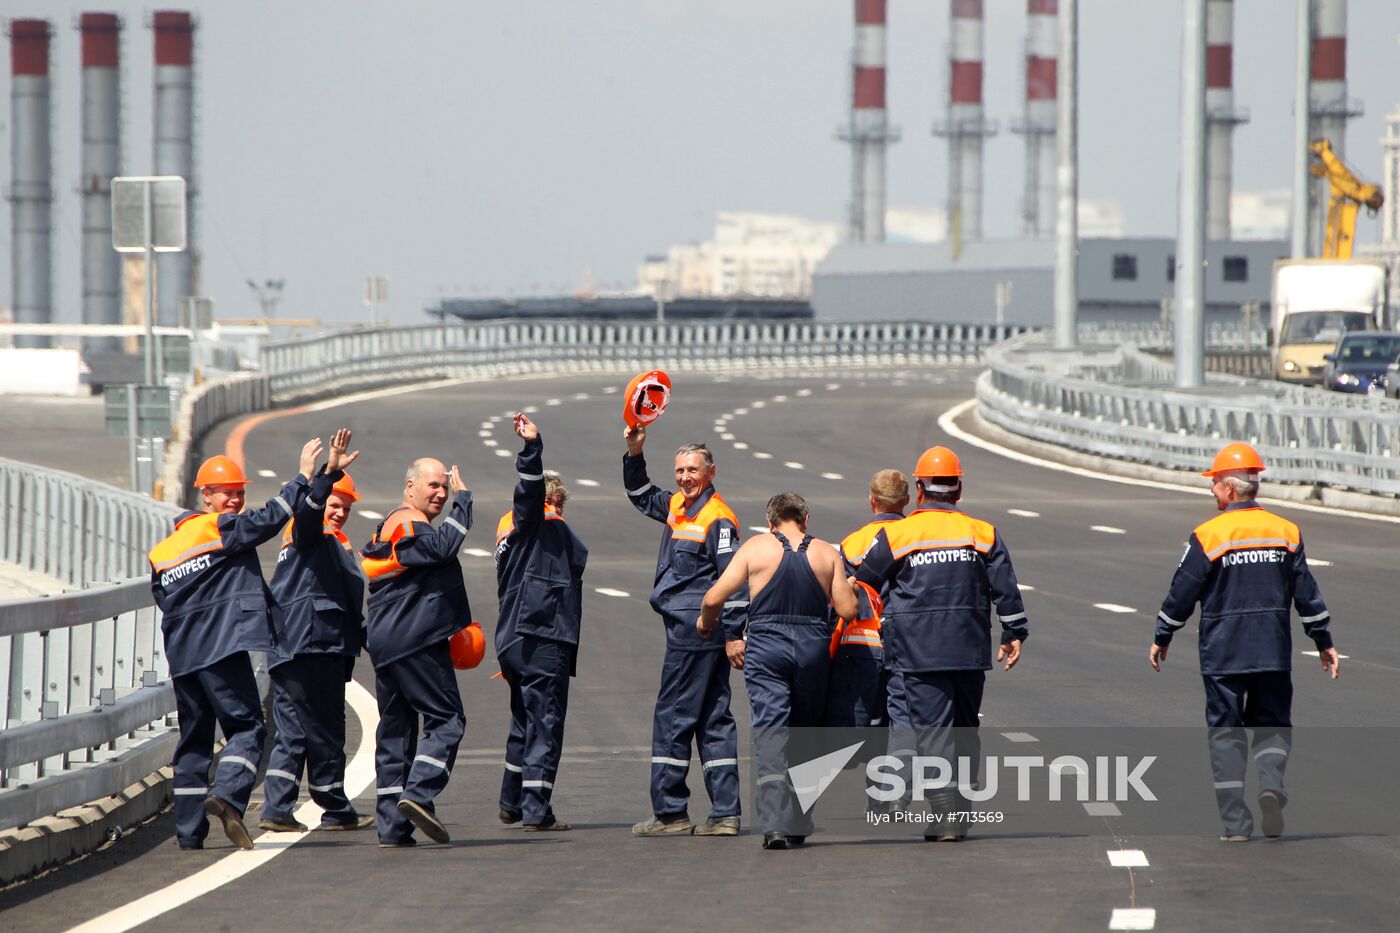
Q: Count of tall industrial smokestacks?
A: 8